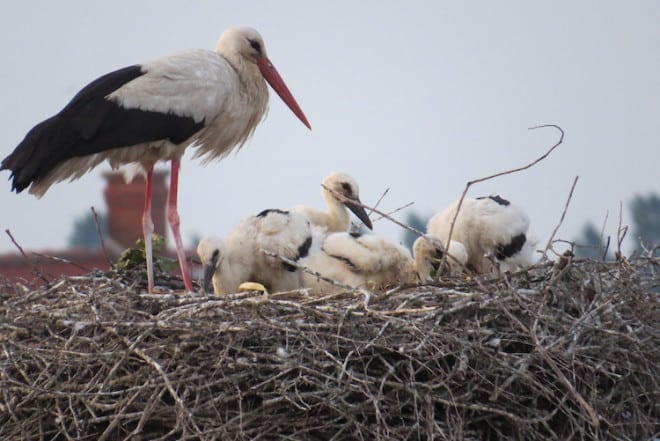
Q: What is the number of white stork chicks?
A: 4